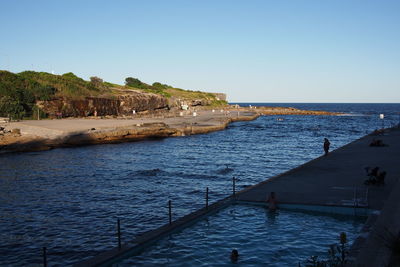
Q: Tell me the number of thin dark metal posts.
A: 5